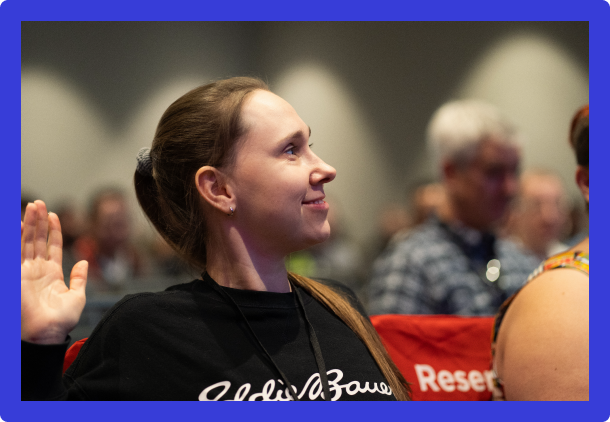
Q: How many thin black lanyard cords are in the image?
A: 2